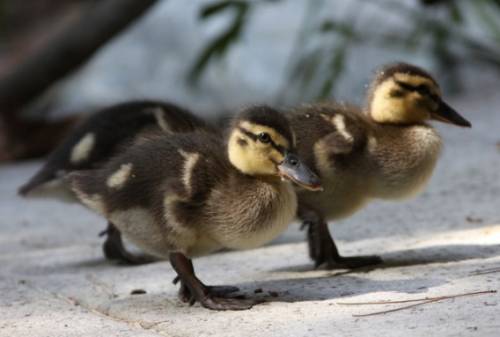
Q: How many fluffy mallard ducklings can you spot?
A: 3